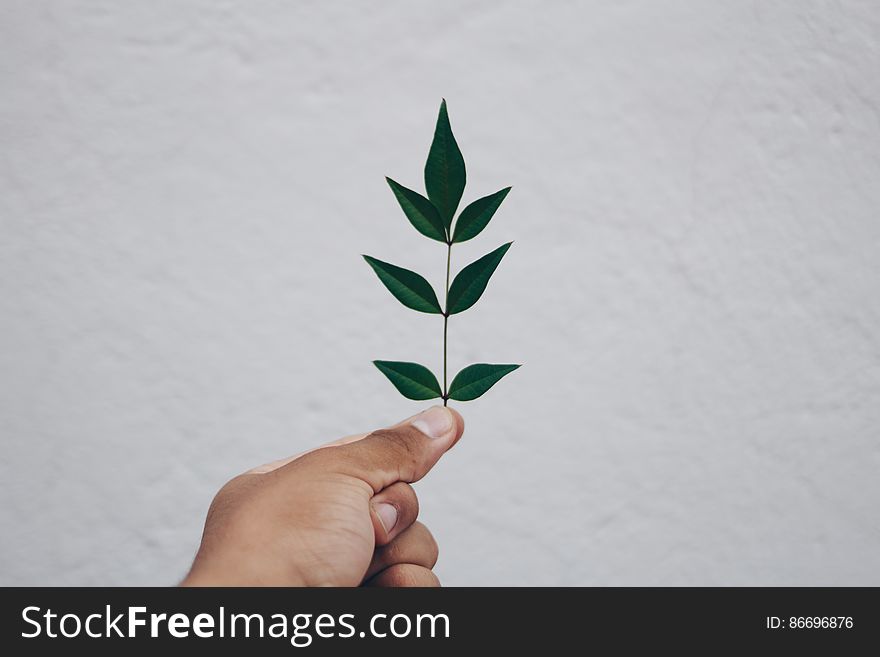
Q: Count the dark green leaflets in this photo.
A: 7